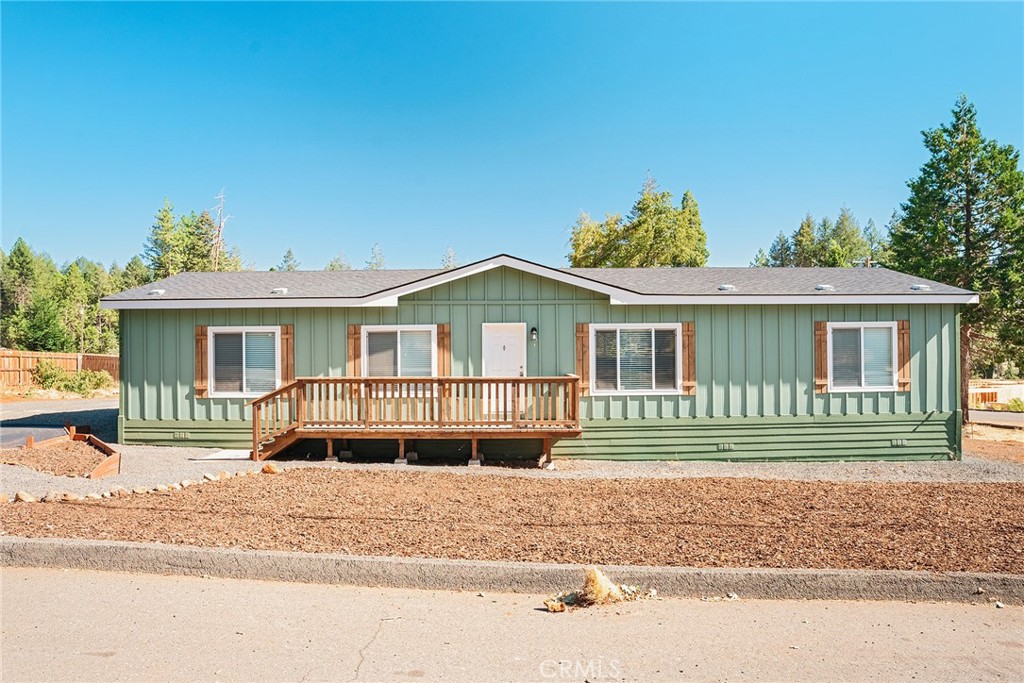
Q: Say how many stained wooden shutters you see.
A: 8